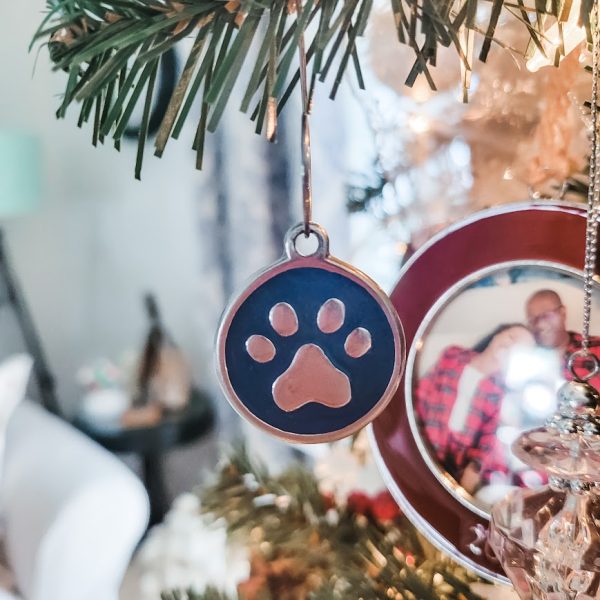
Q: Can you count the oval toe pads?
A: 4